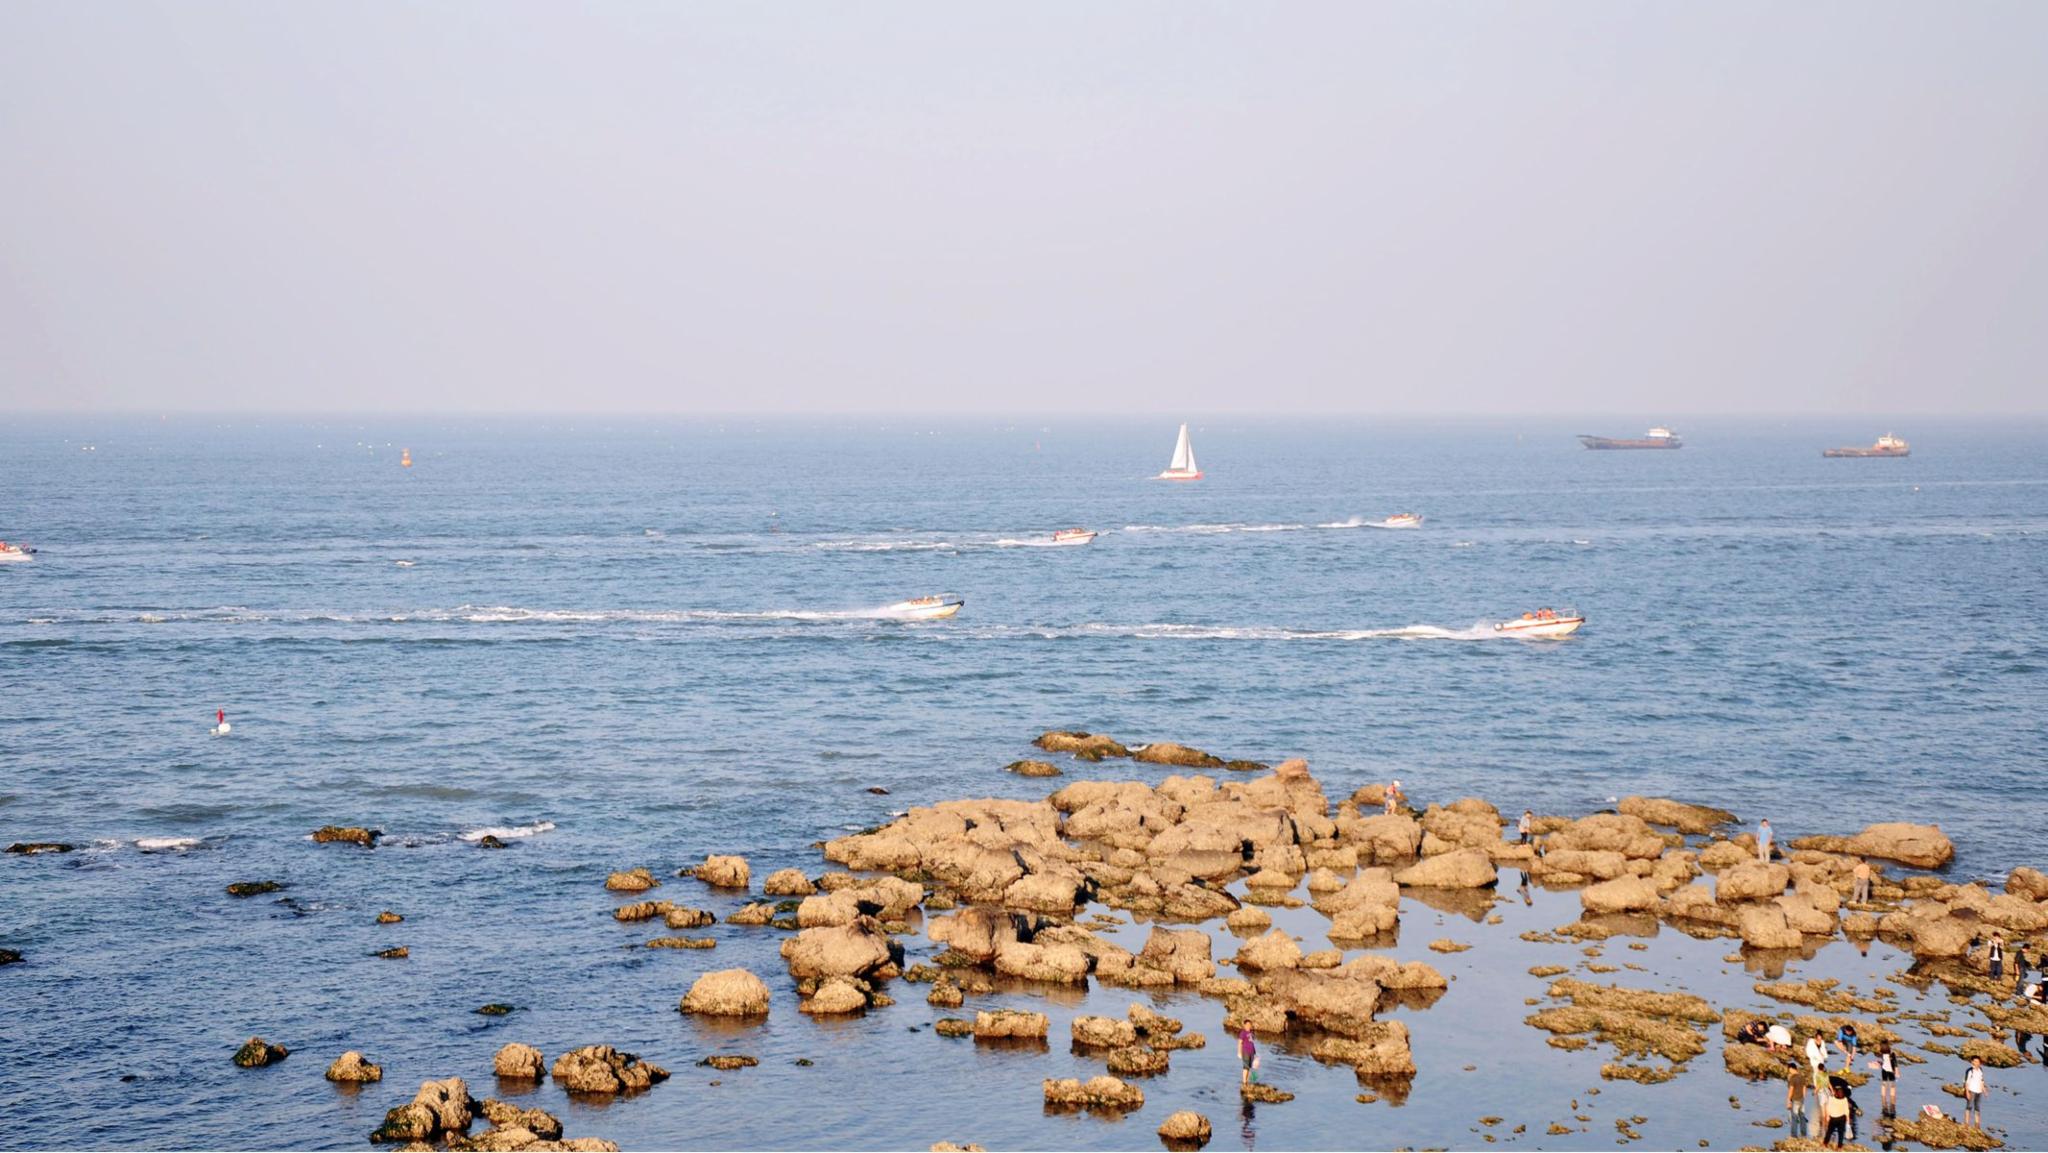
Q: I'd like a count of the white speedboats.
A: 5